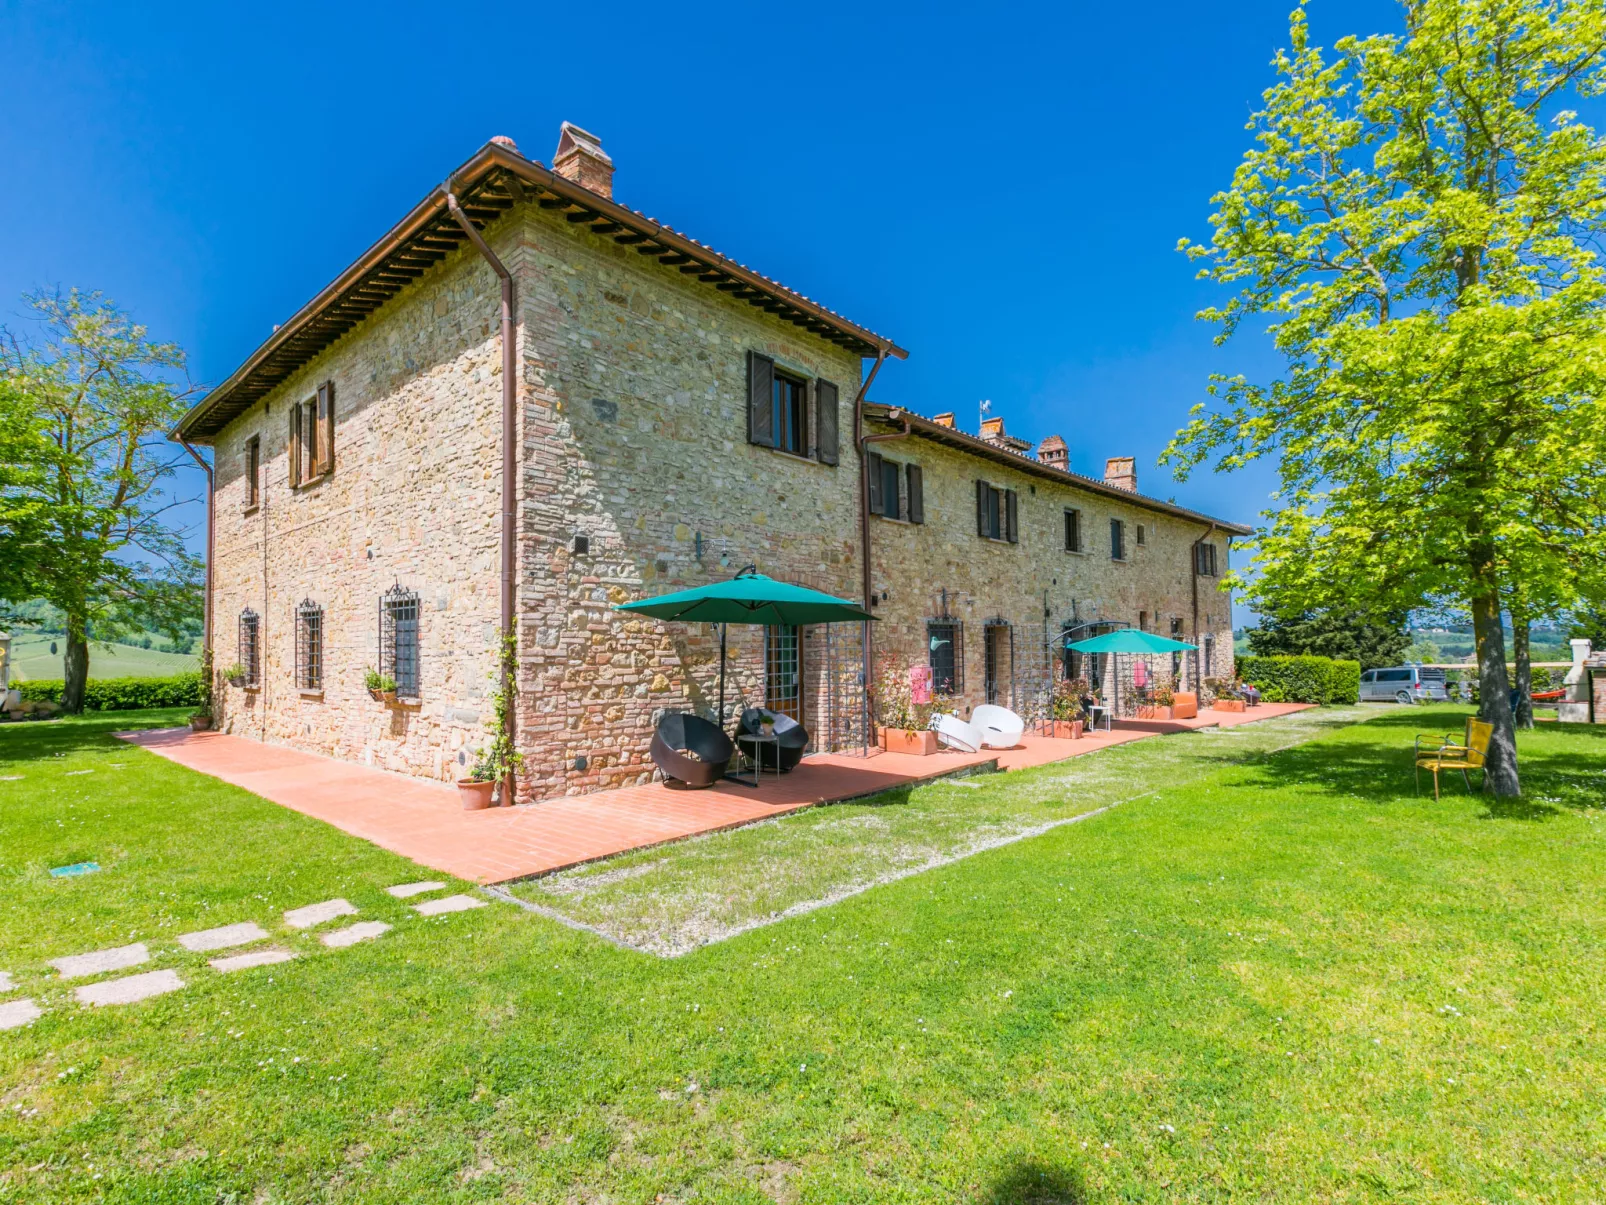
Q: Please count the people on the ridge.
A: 0